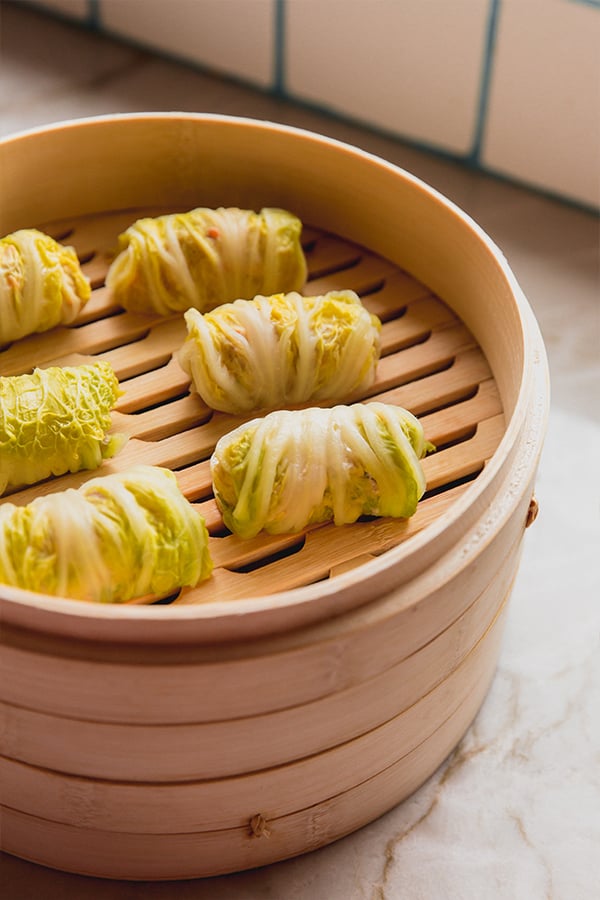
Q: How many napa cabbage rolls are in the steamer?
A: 6